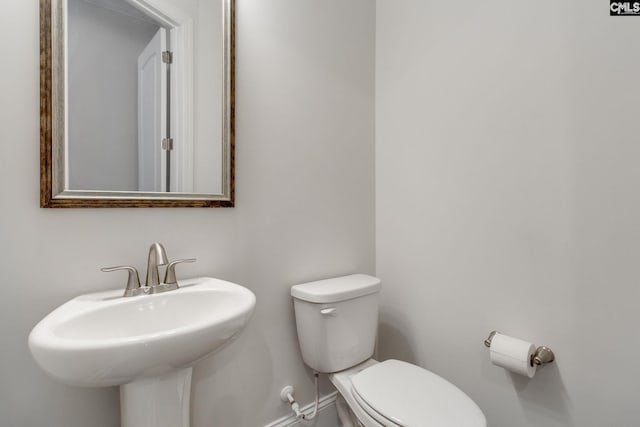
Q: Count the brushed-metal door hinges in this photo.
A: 2